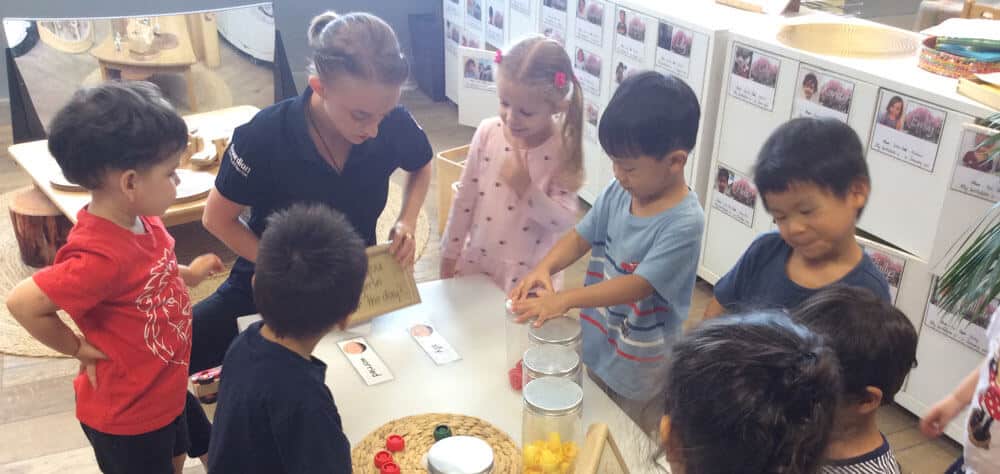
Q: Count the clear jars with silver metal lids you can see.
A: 5